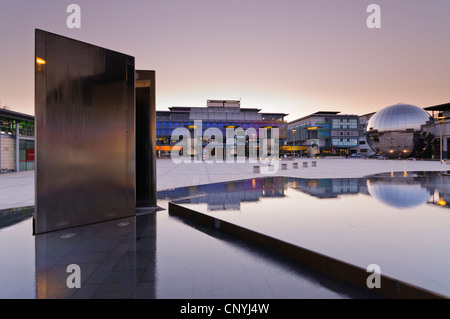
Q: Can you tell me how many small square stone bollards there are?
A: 6